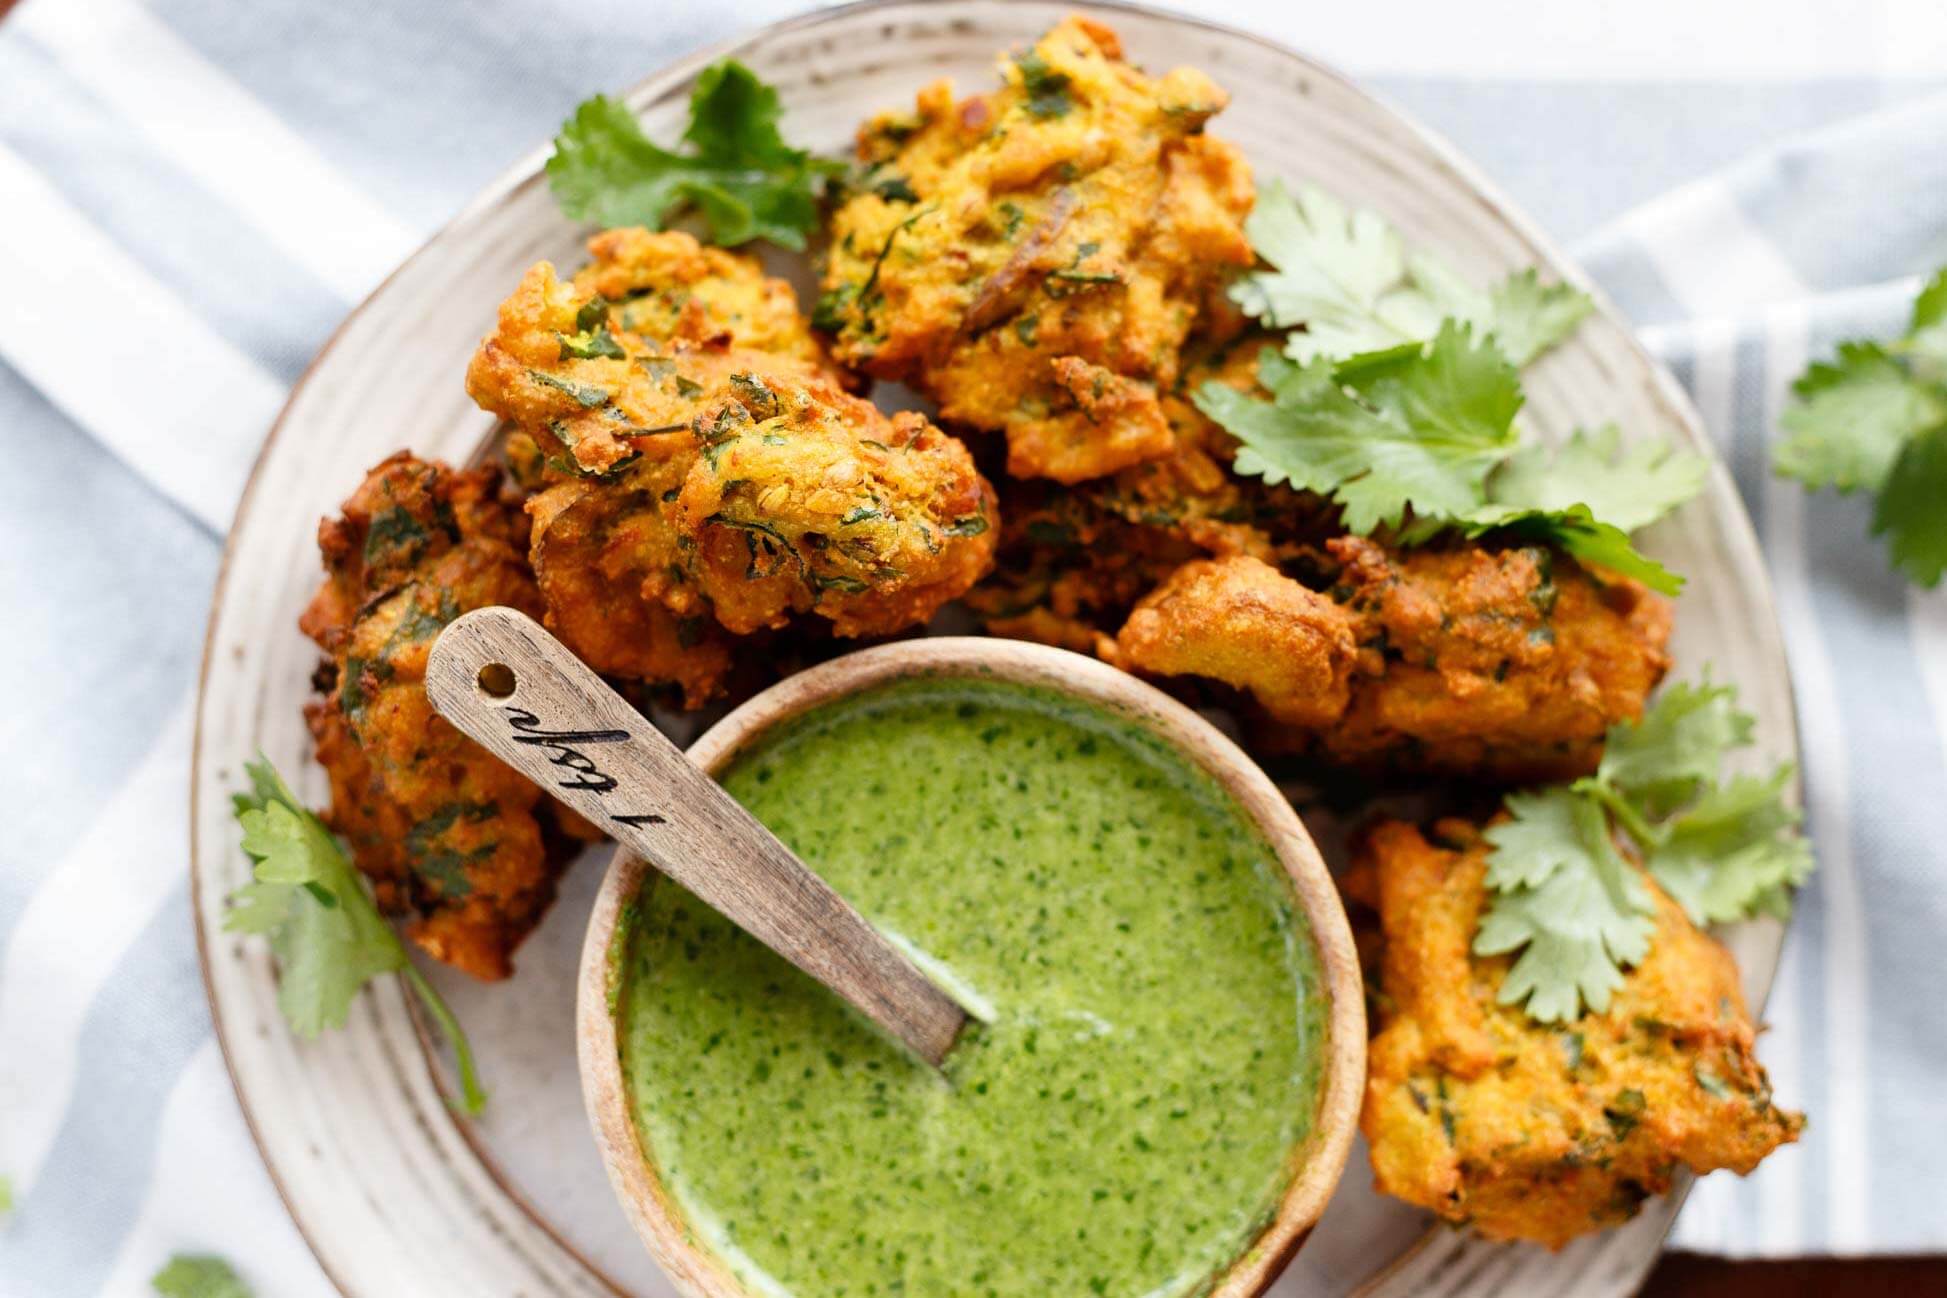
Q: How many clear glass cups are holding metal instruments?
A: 0